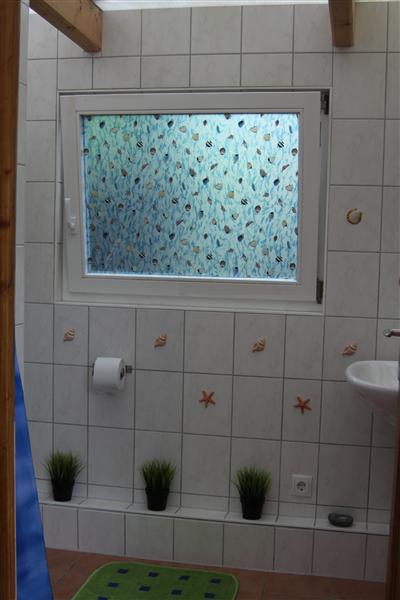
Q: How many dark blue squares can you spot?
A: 9